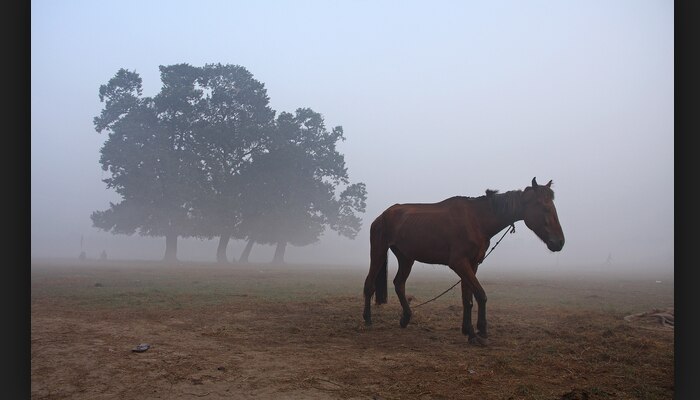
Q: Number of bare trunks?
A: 4